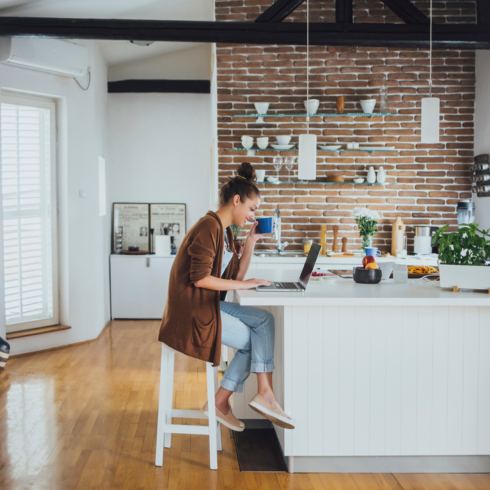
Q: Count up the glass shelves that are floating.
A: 3